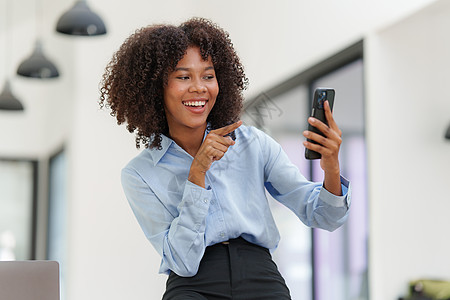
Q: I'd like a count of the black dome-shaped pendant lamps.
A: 3